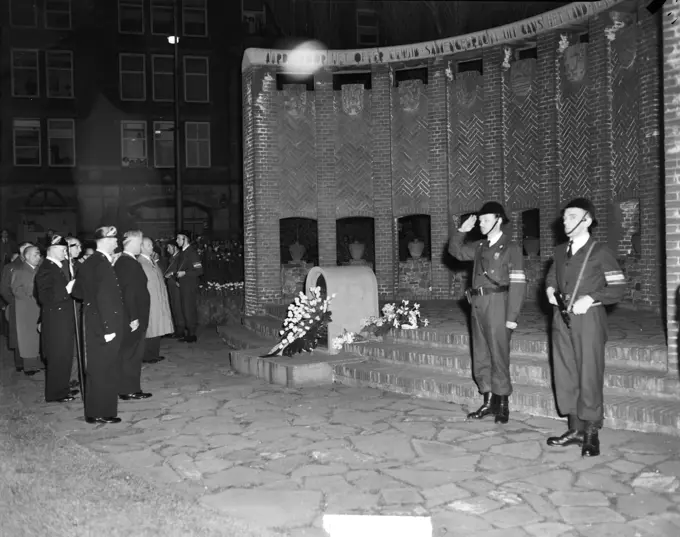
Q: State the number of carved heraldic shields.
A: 7